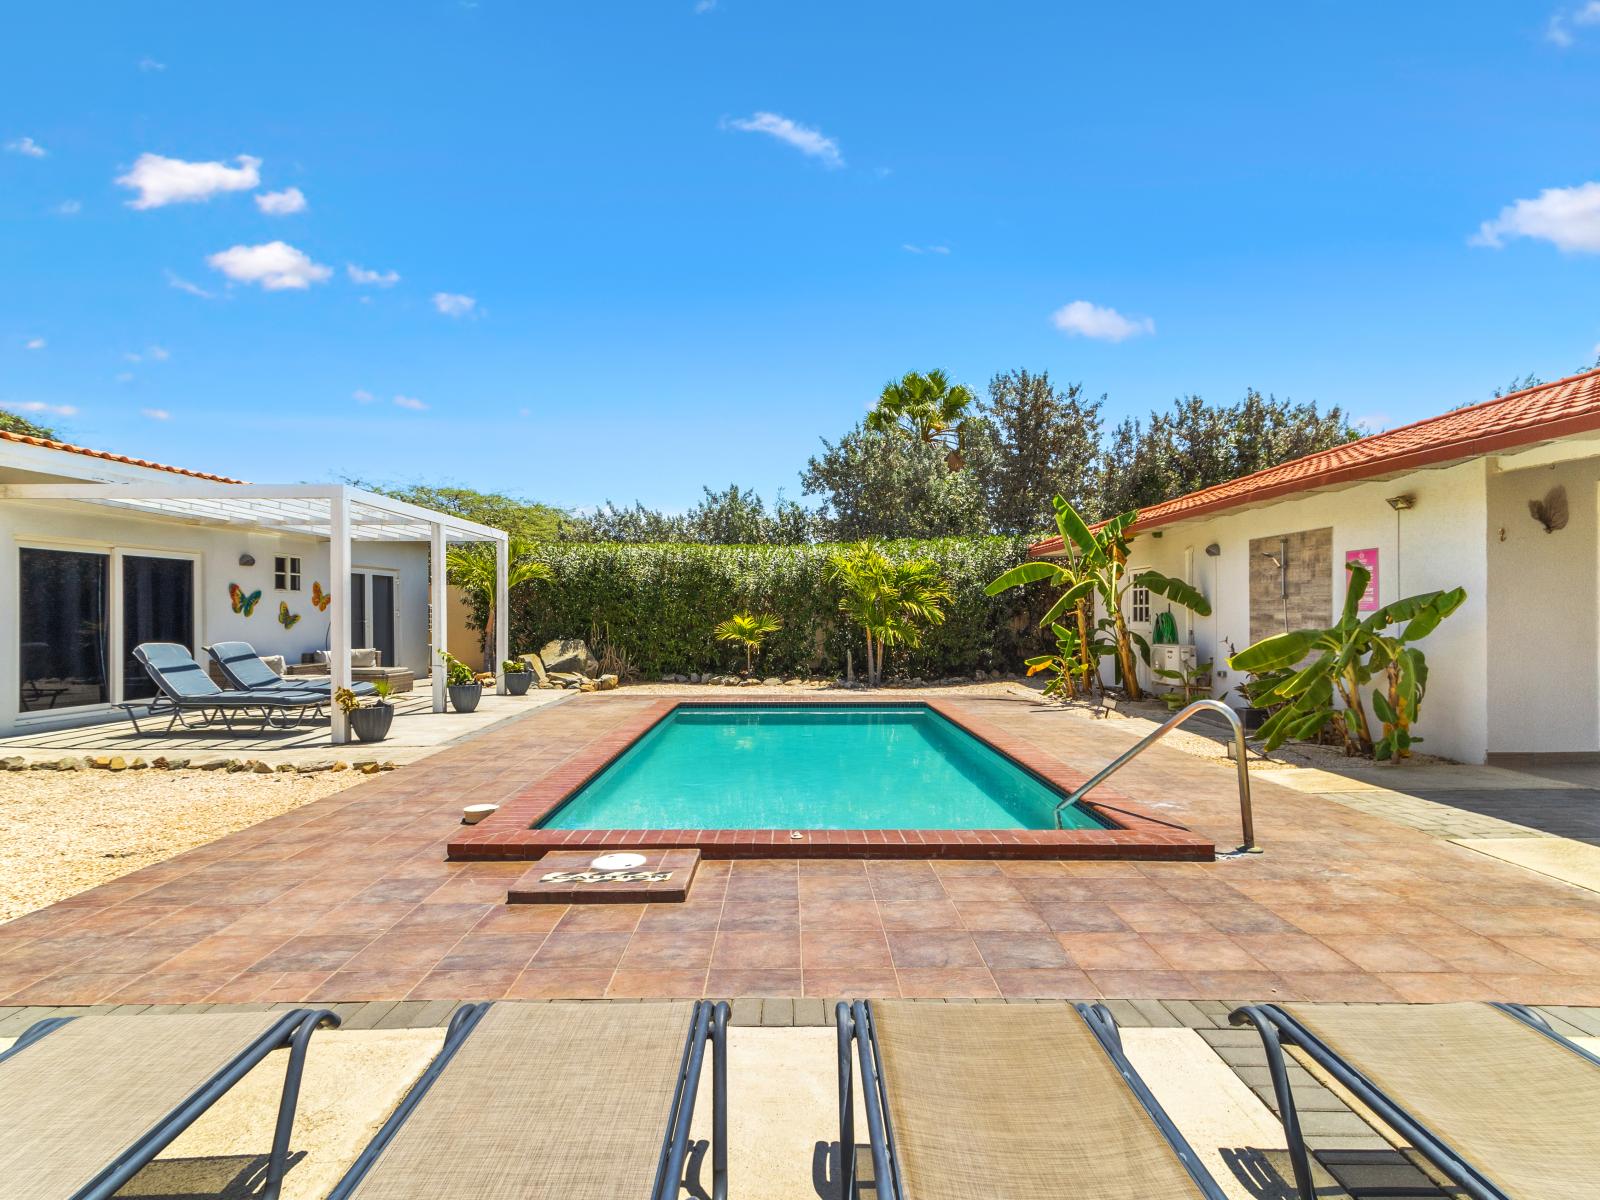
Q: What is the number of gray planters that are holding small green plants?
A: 3